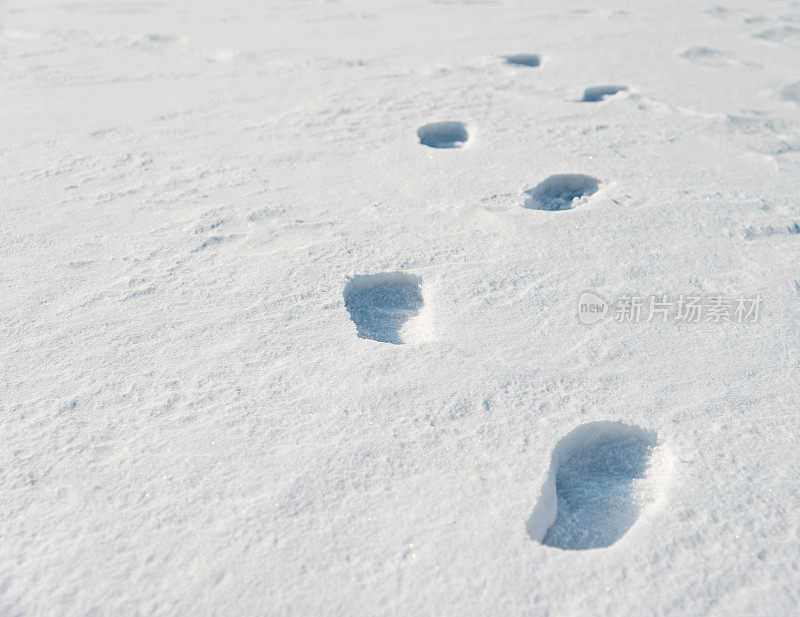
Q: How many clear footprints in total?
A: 6